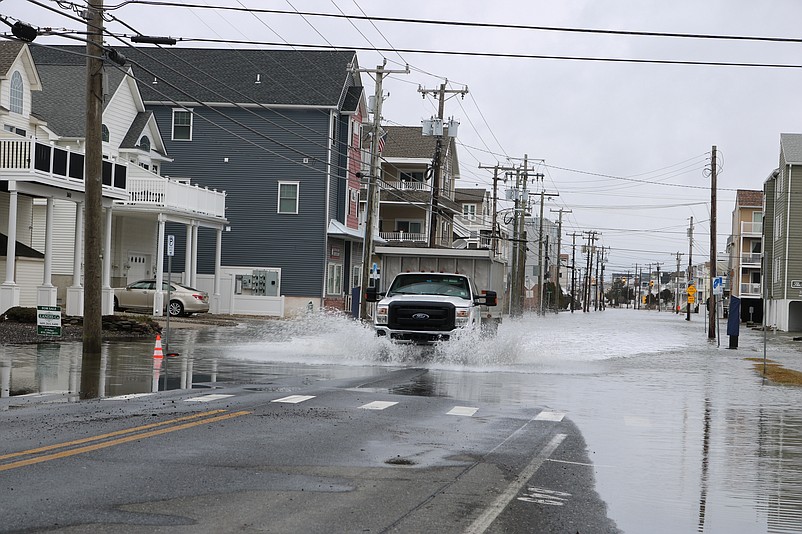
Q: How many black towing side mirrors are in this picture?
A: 2